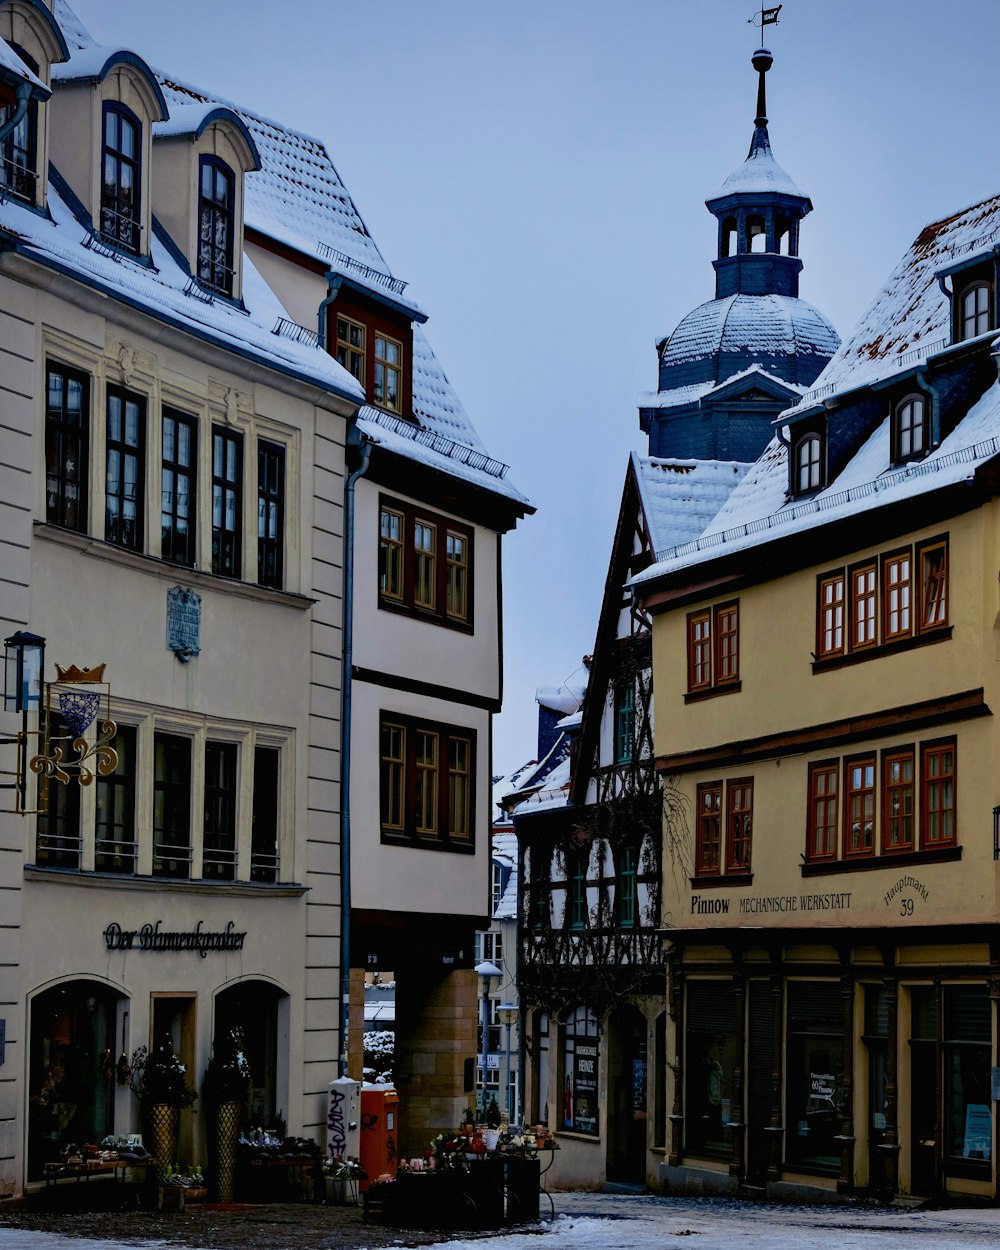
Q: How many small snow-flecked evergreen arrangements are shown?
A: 2